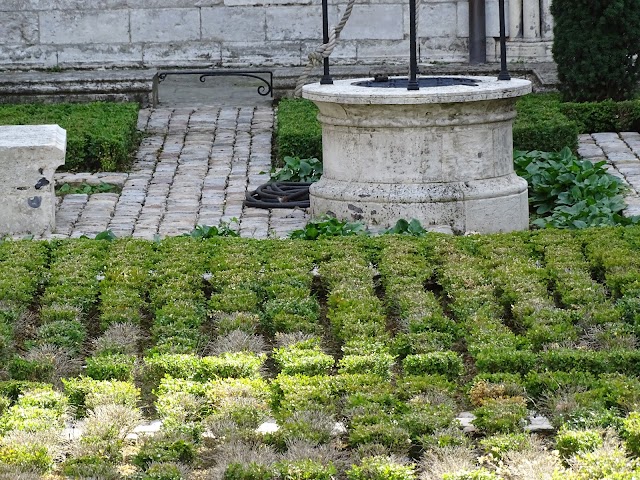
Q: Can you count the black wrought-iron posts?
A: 3